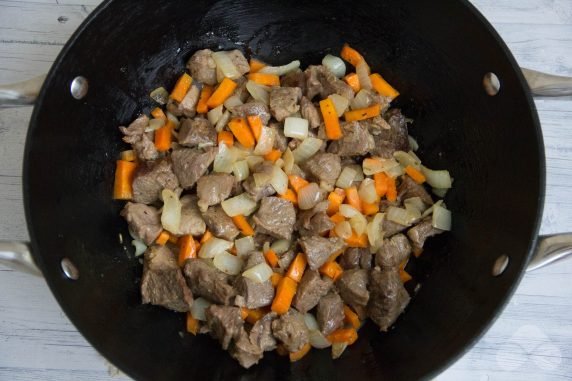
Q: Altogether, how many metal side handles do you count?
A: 2